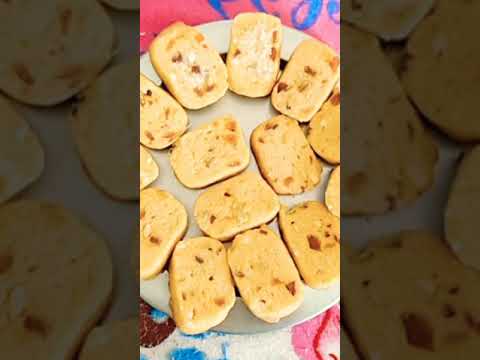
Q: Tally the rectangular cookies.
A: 14